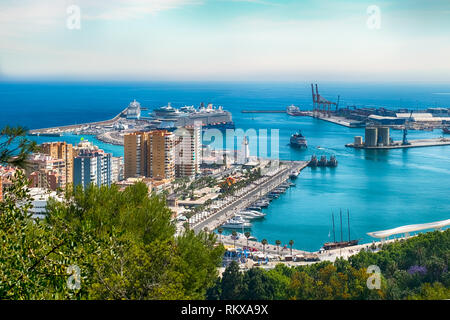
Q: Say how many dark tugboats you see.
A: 3